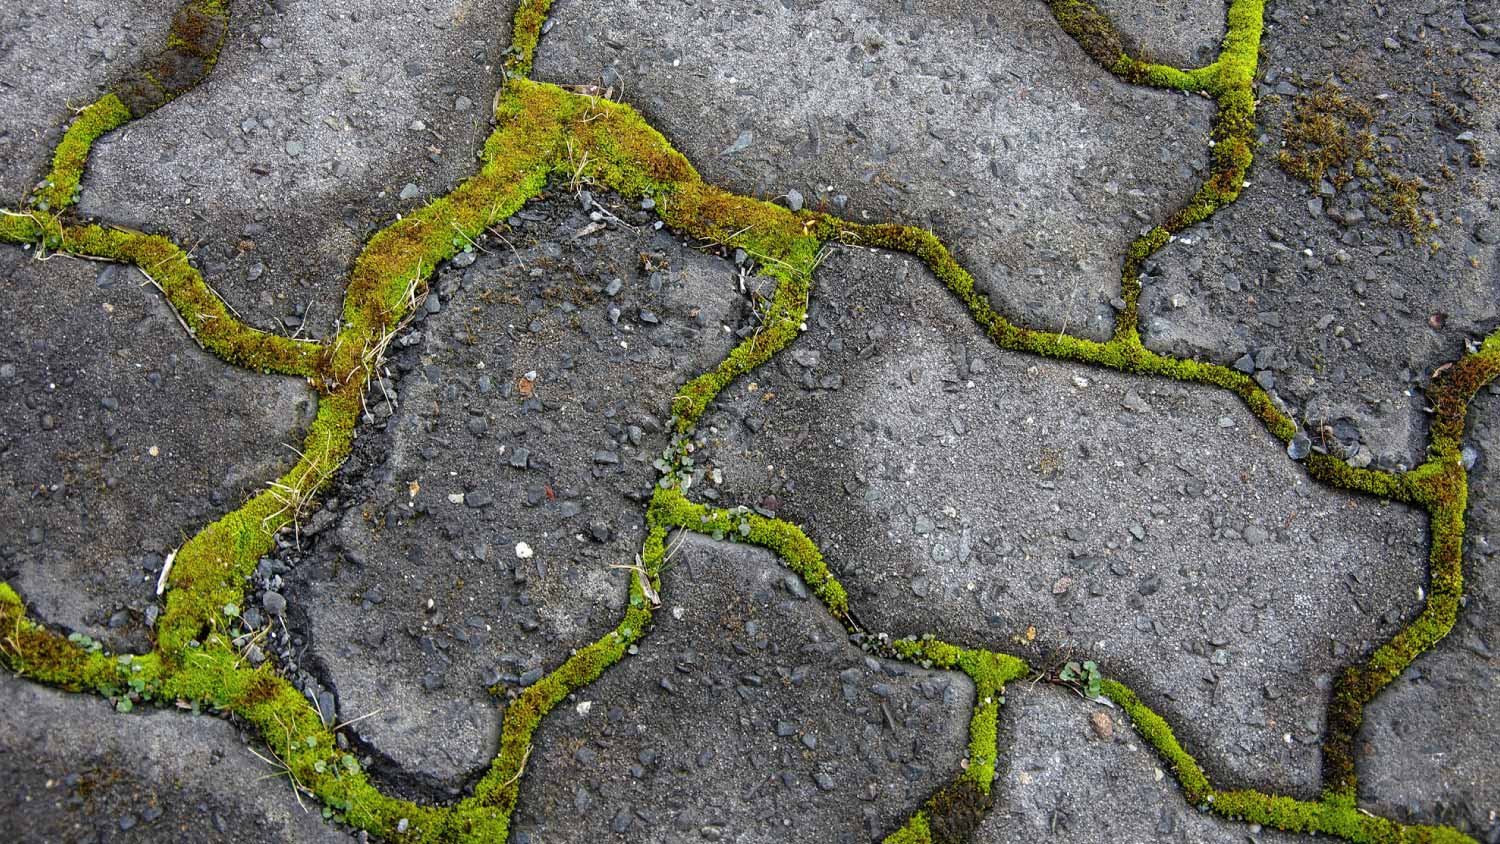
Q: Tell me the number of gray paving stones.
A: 12